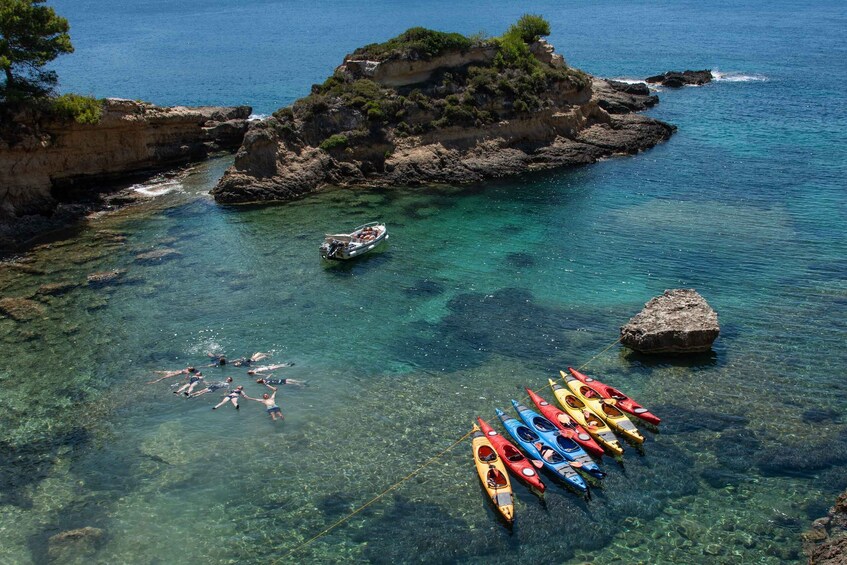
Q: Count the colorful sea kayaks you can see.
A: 8